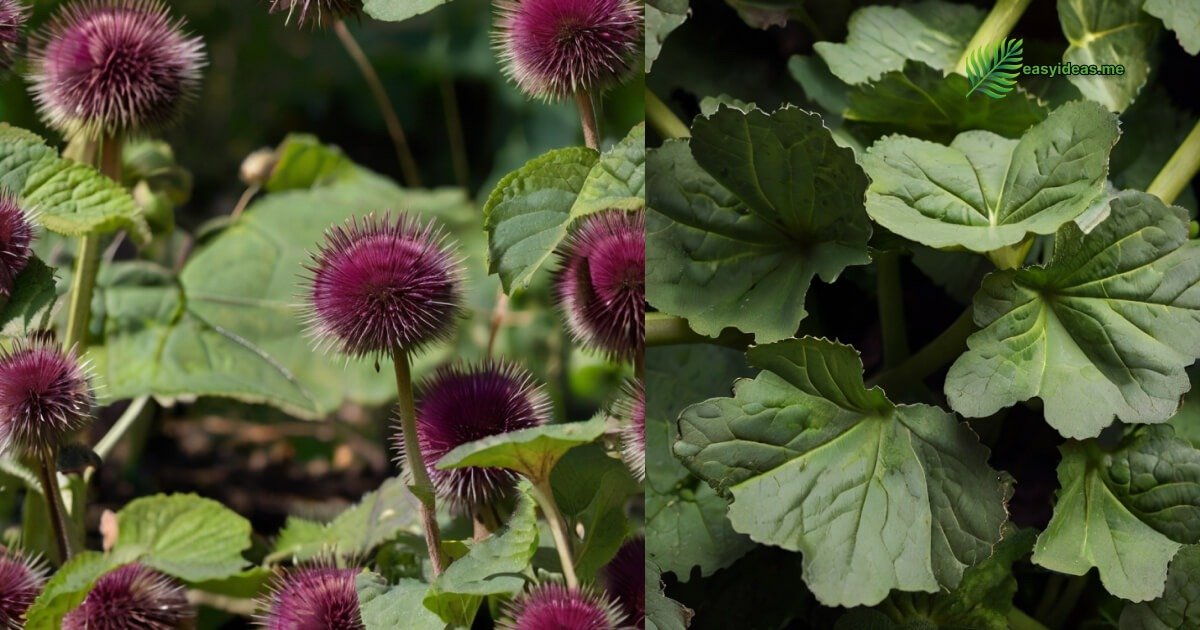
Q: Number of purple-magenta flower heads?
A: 15